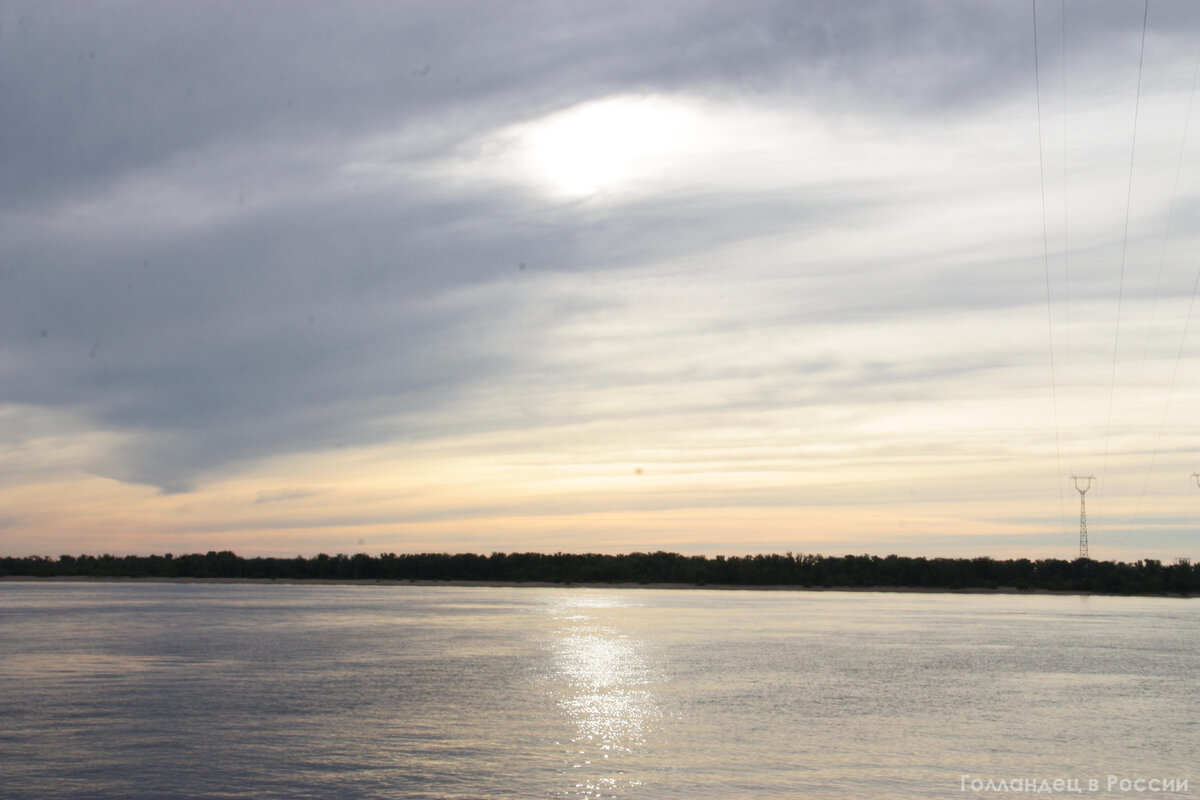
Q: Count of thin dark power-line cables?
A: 5